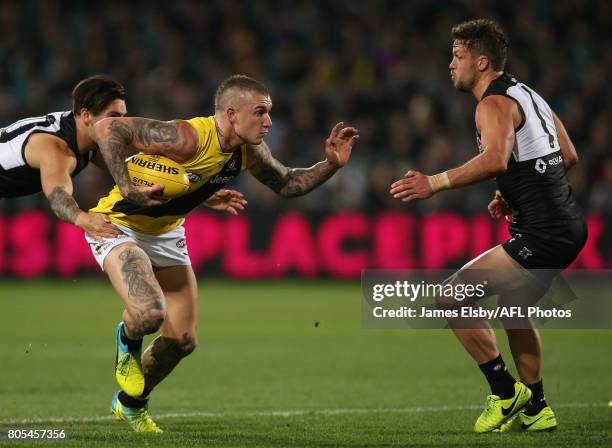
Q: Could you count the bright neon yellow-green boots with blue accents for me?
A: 2